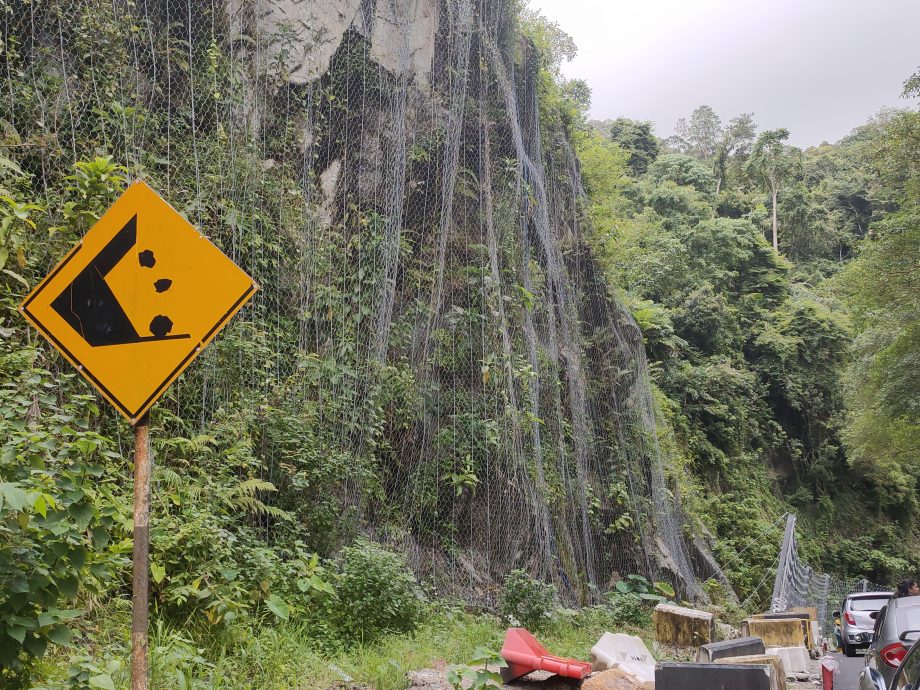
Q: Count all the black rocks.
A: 3